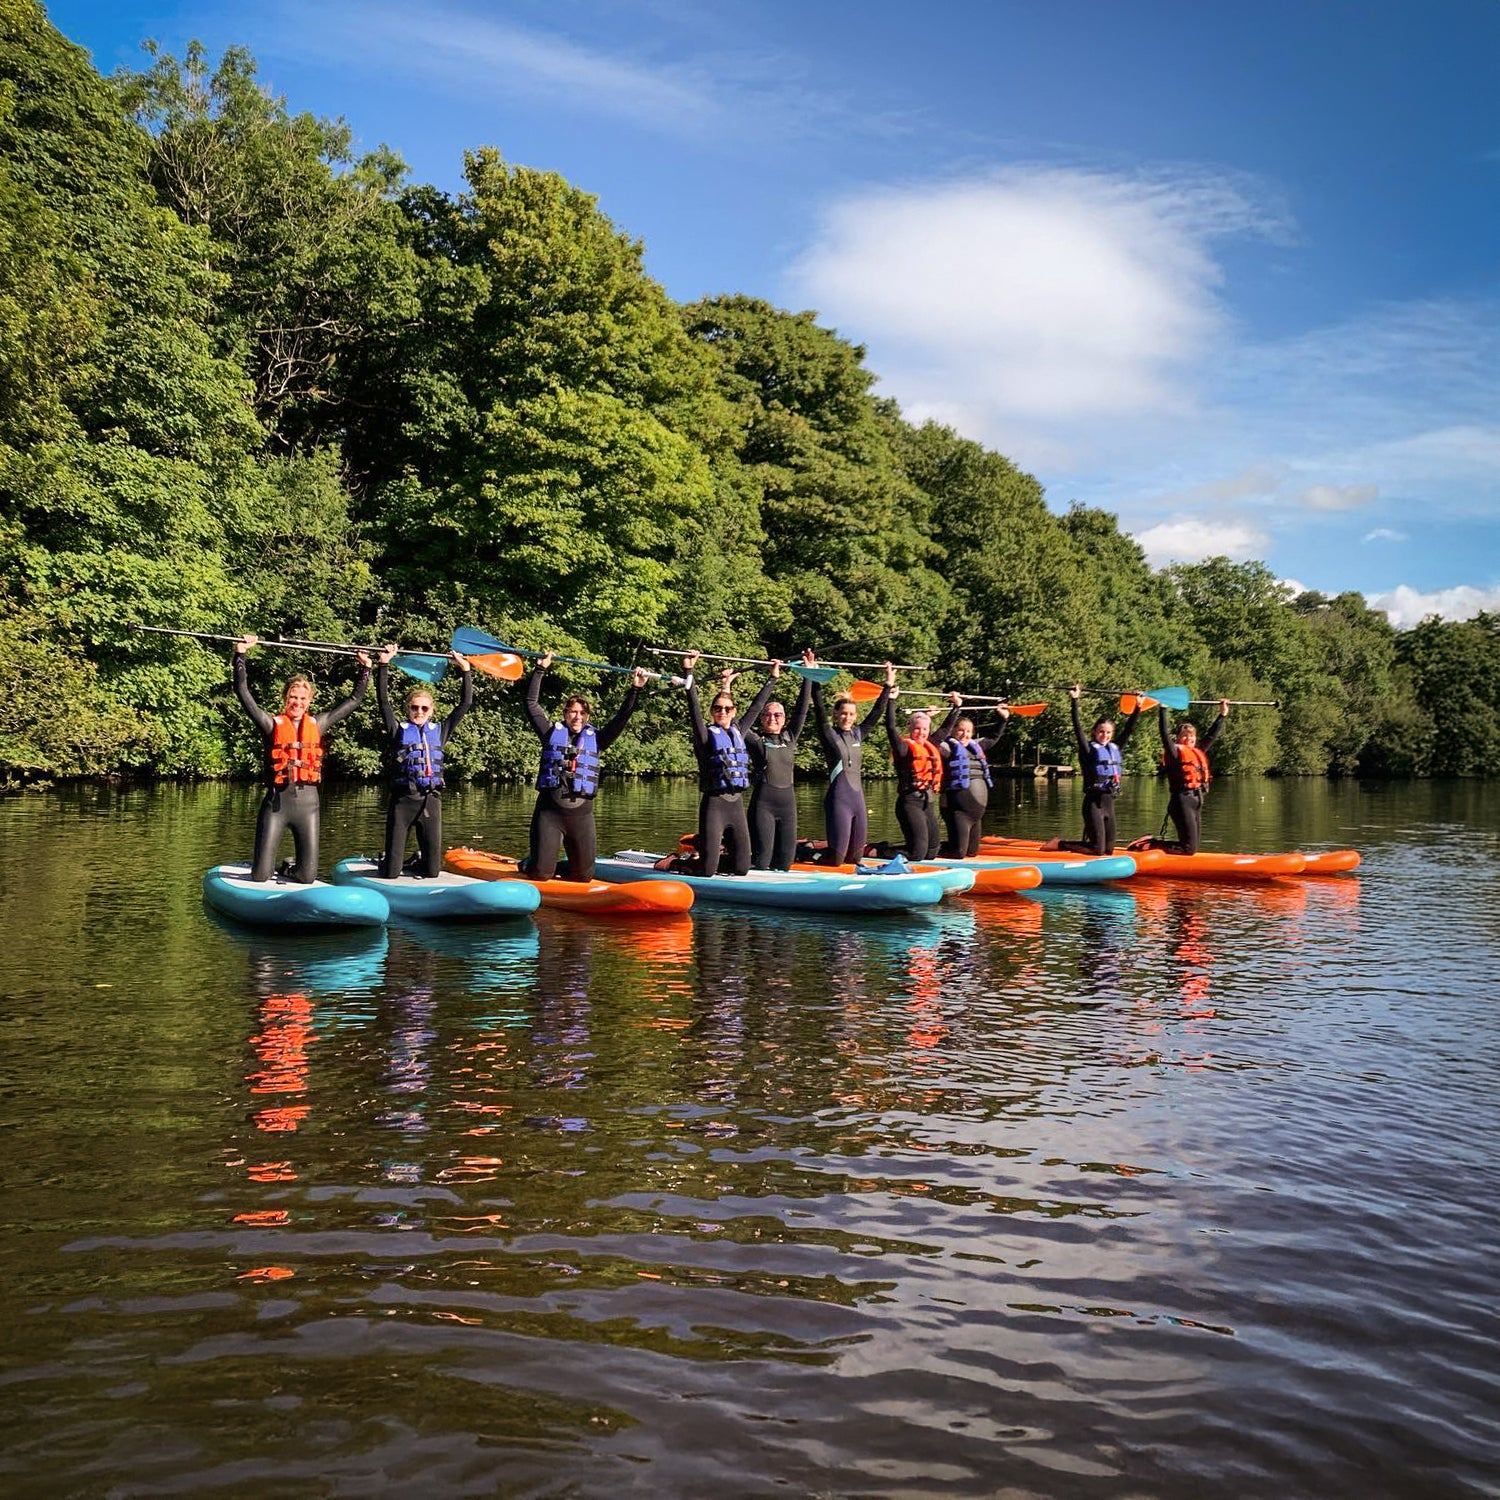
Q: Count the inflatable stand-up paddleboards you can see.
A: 10